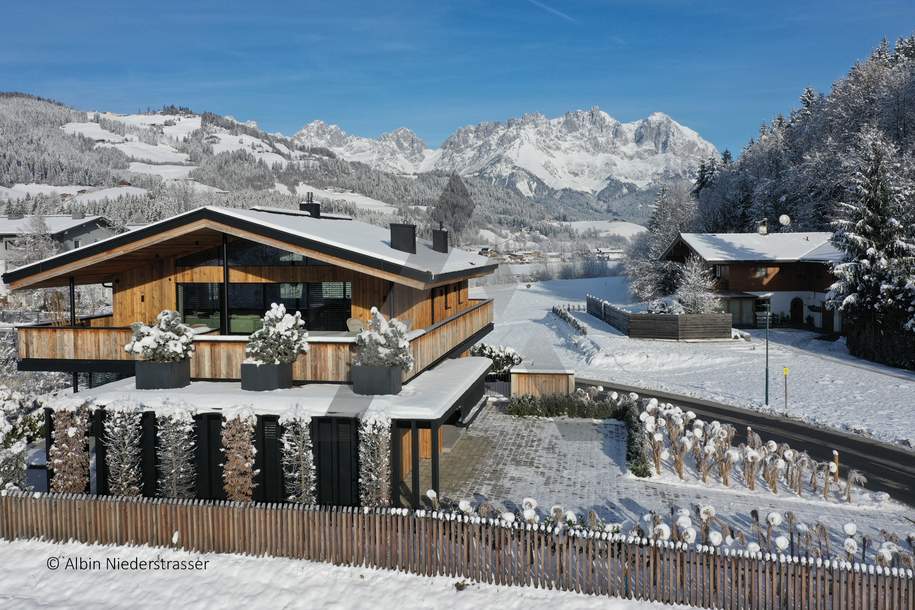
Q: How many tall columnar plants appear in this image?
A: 6